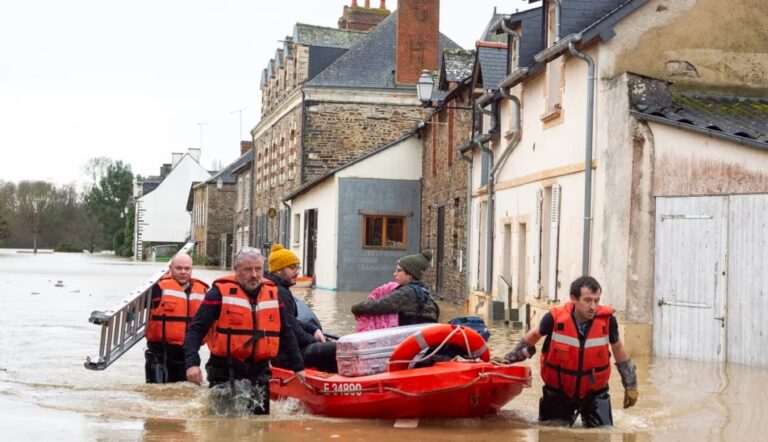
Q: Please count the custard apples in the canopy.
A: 0